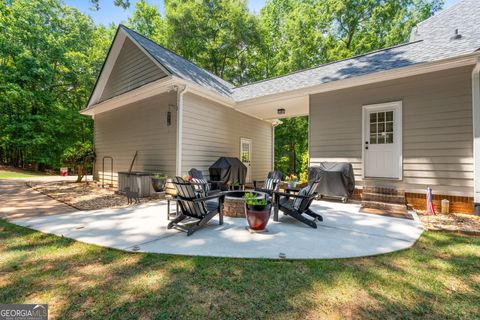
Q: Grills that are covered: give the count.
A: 2